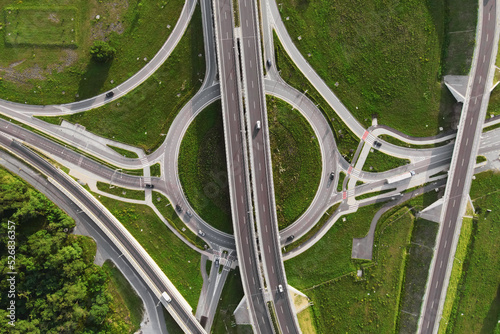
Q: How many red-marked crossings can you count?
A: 3